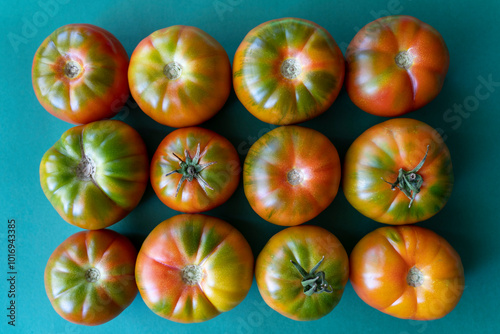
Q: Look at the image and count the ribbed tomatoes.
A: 12